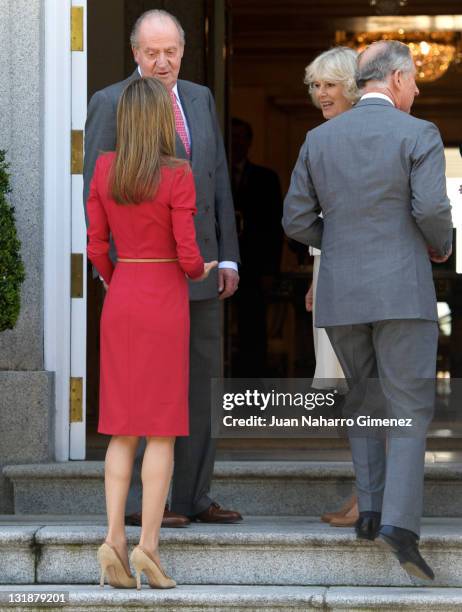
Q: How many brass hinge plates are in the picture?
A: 4